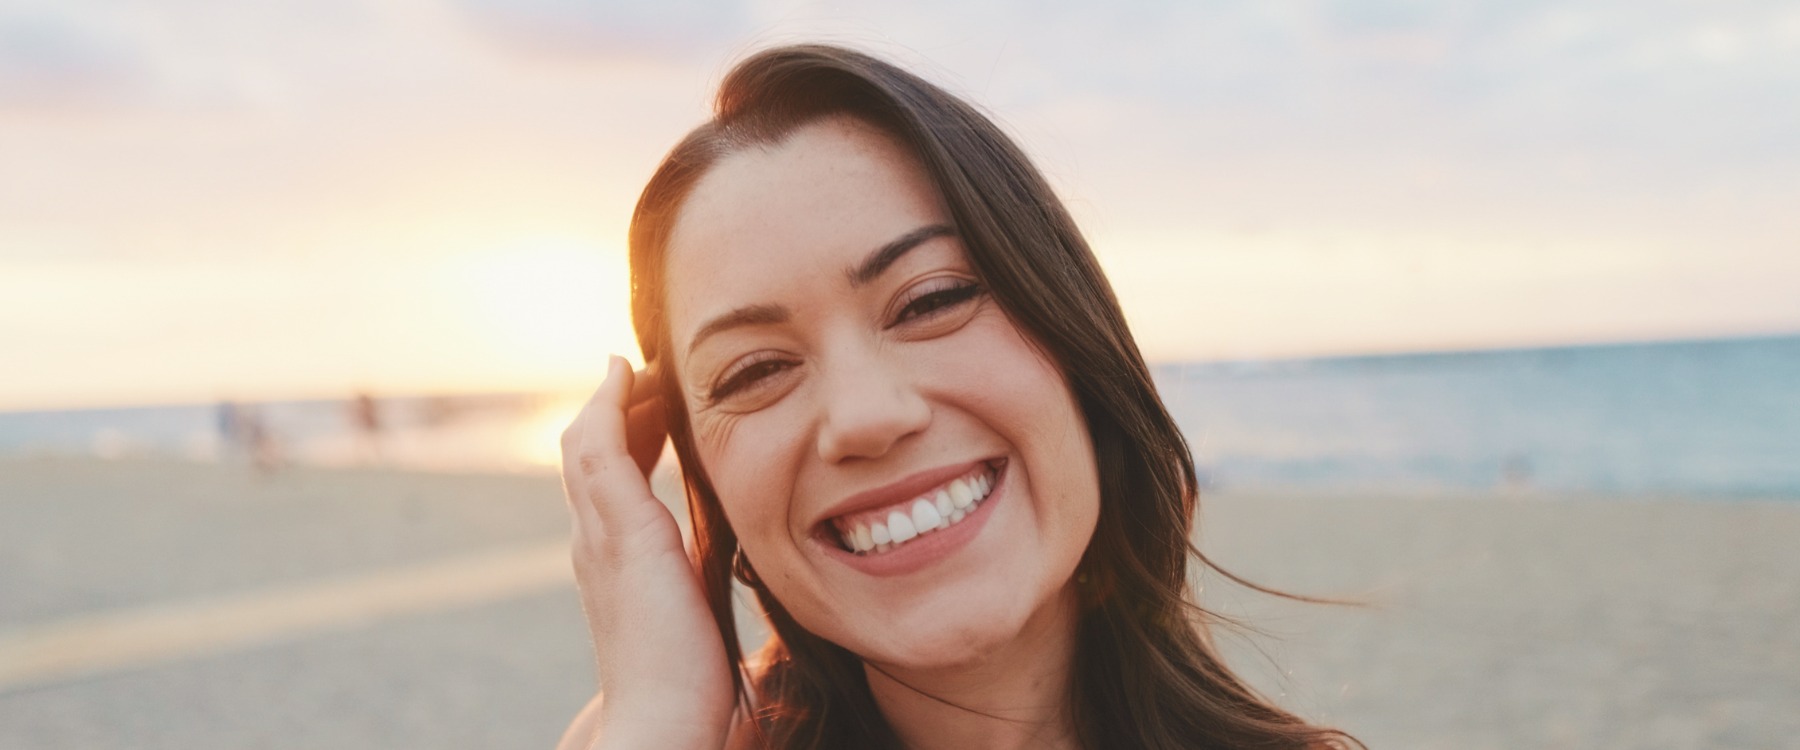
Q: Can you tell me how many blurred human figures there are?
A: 3